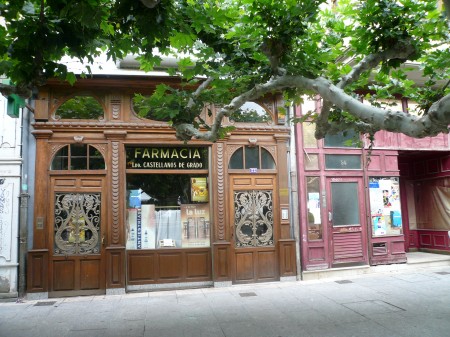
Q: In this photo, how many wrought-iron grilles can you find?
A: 2